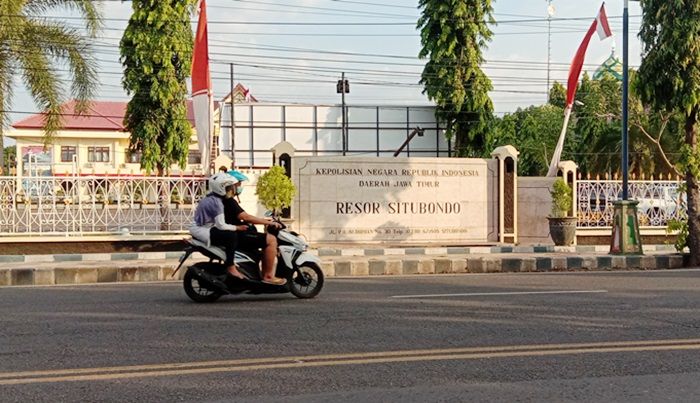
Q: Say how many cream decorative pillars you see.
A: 4